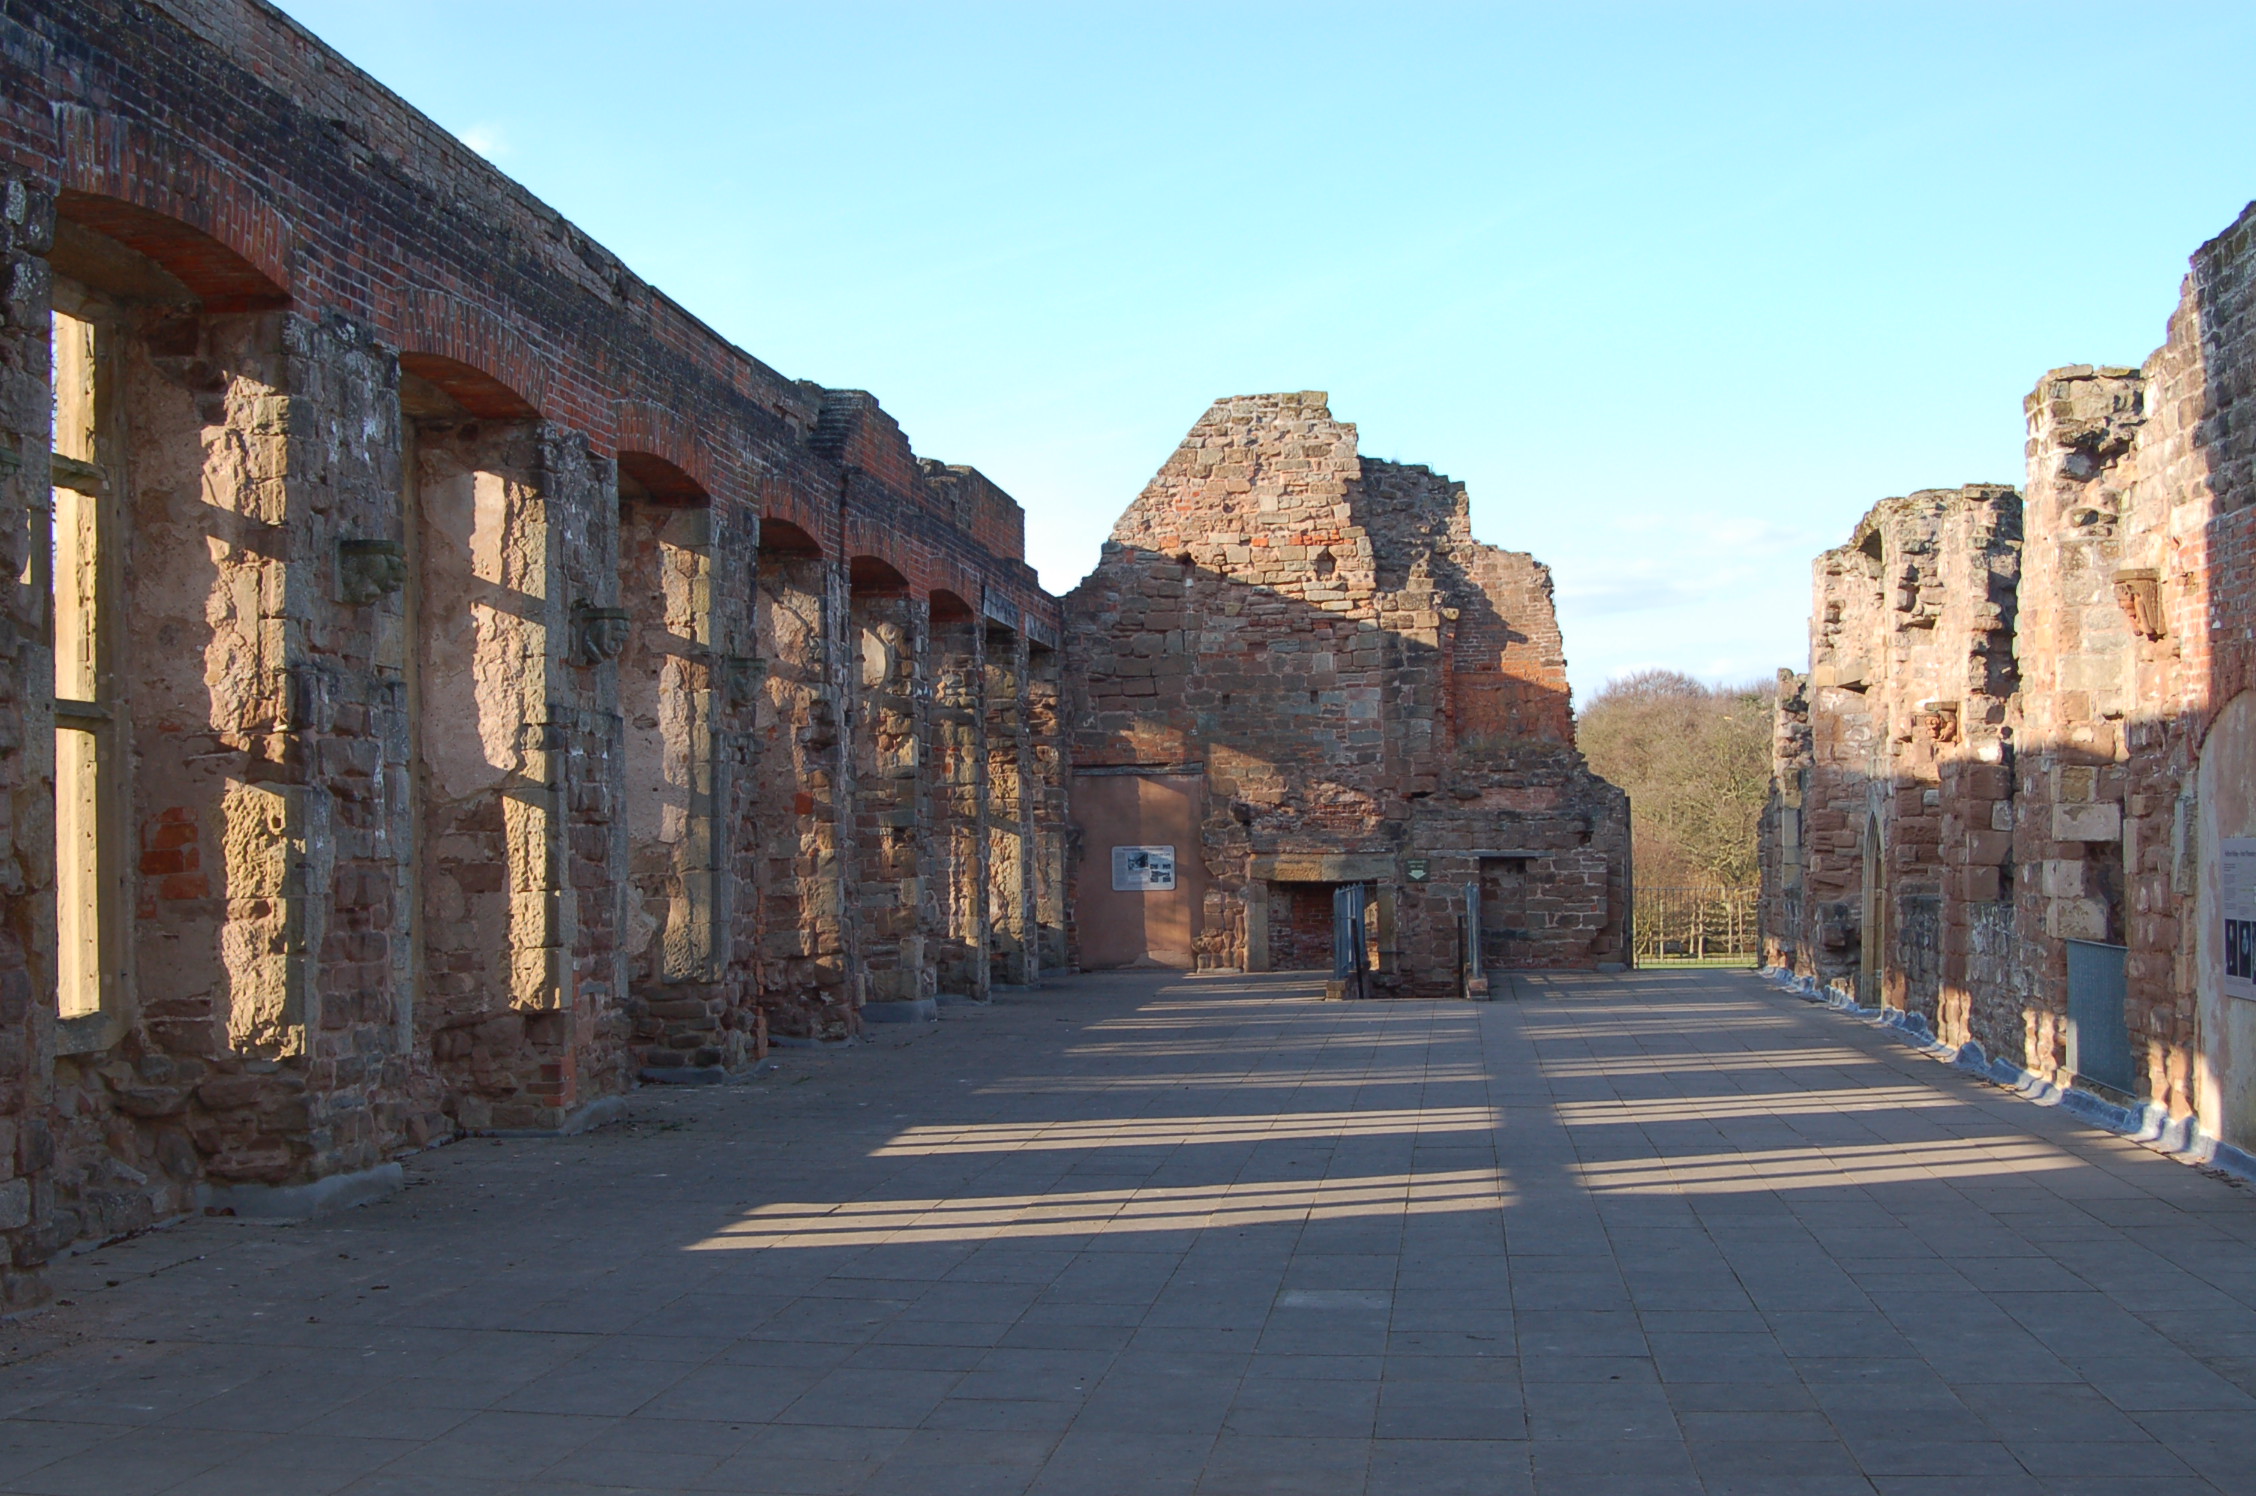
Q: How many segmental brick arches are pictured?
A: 6